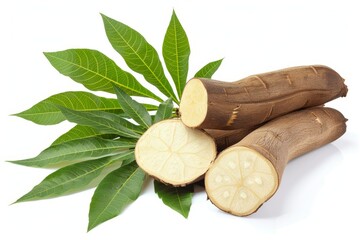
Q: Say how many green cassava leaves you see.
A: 13